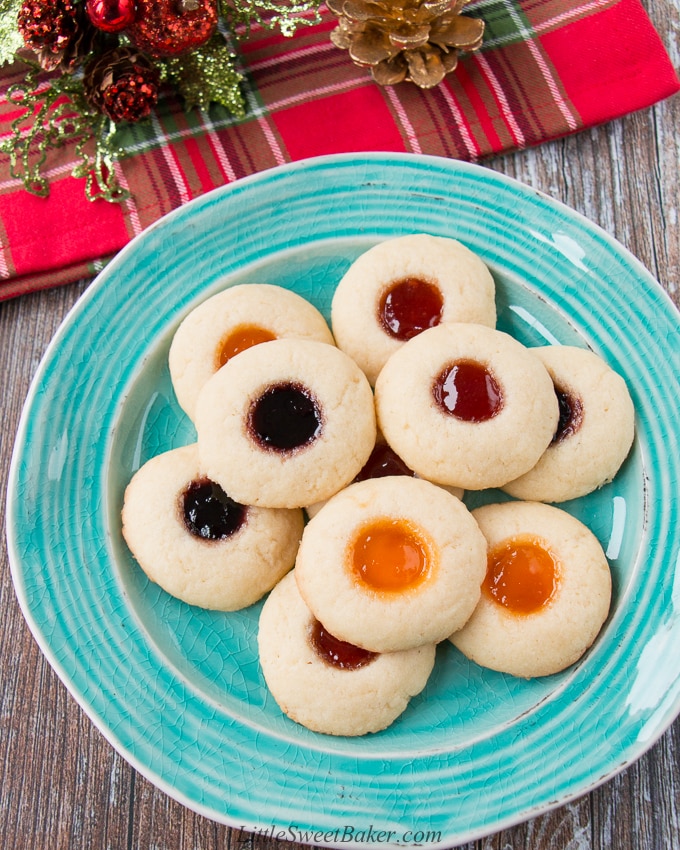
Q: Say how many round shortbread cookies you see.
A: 10